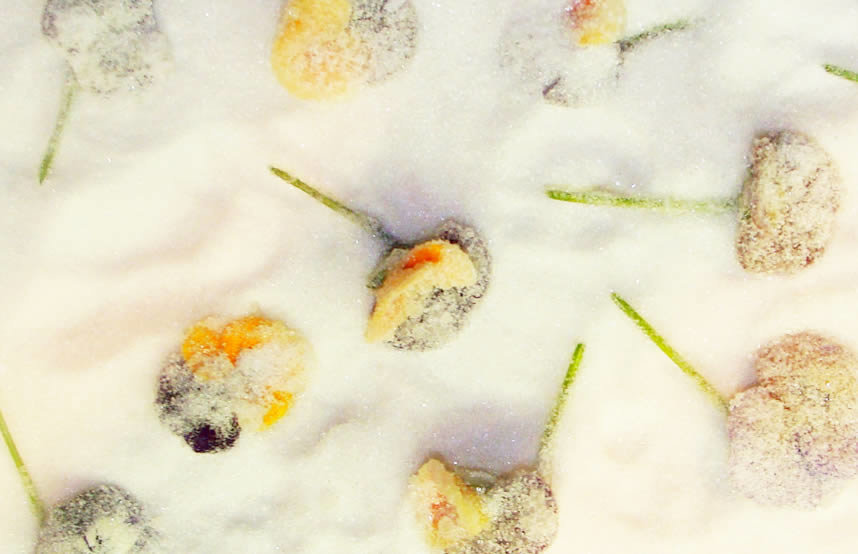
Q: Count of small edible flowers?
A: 9